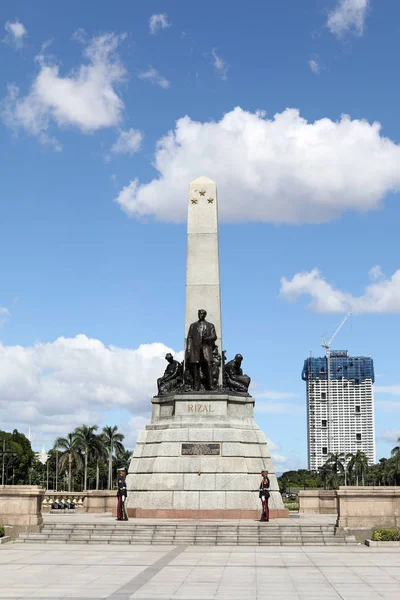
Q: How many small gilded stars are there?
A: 3